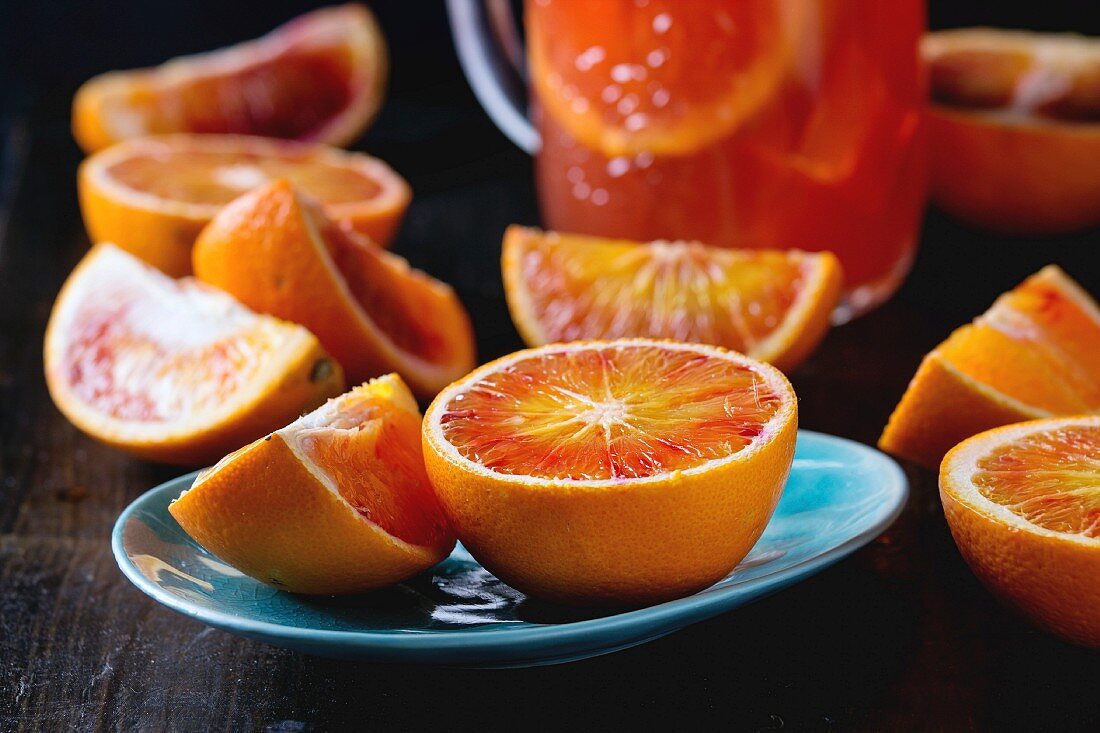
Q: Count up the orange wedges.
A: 6